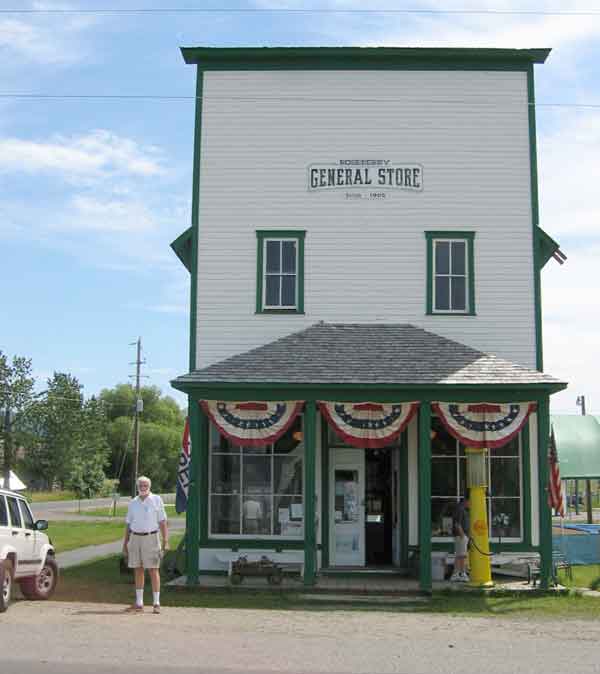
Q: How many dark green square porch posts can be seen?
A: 4